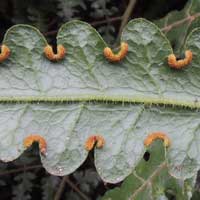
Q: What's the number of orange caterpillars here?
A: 7